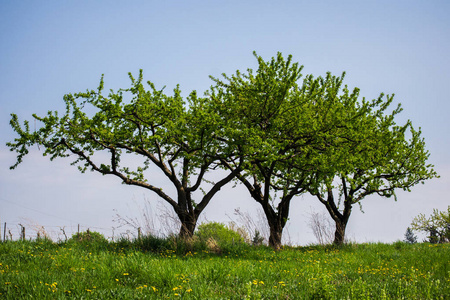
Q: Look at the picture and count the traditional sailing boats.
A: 0